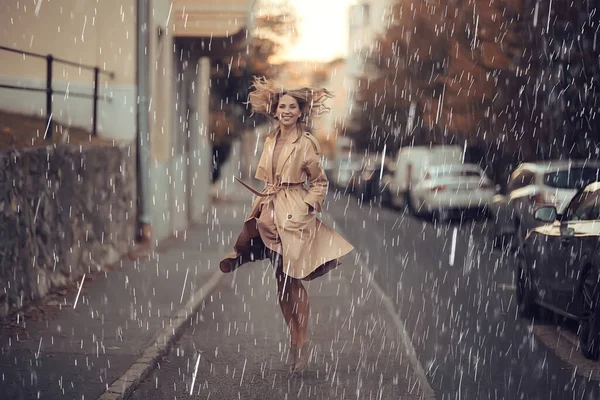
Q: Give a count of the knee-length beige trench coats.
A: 1